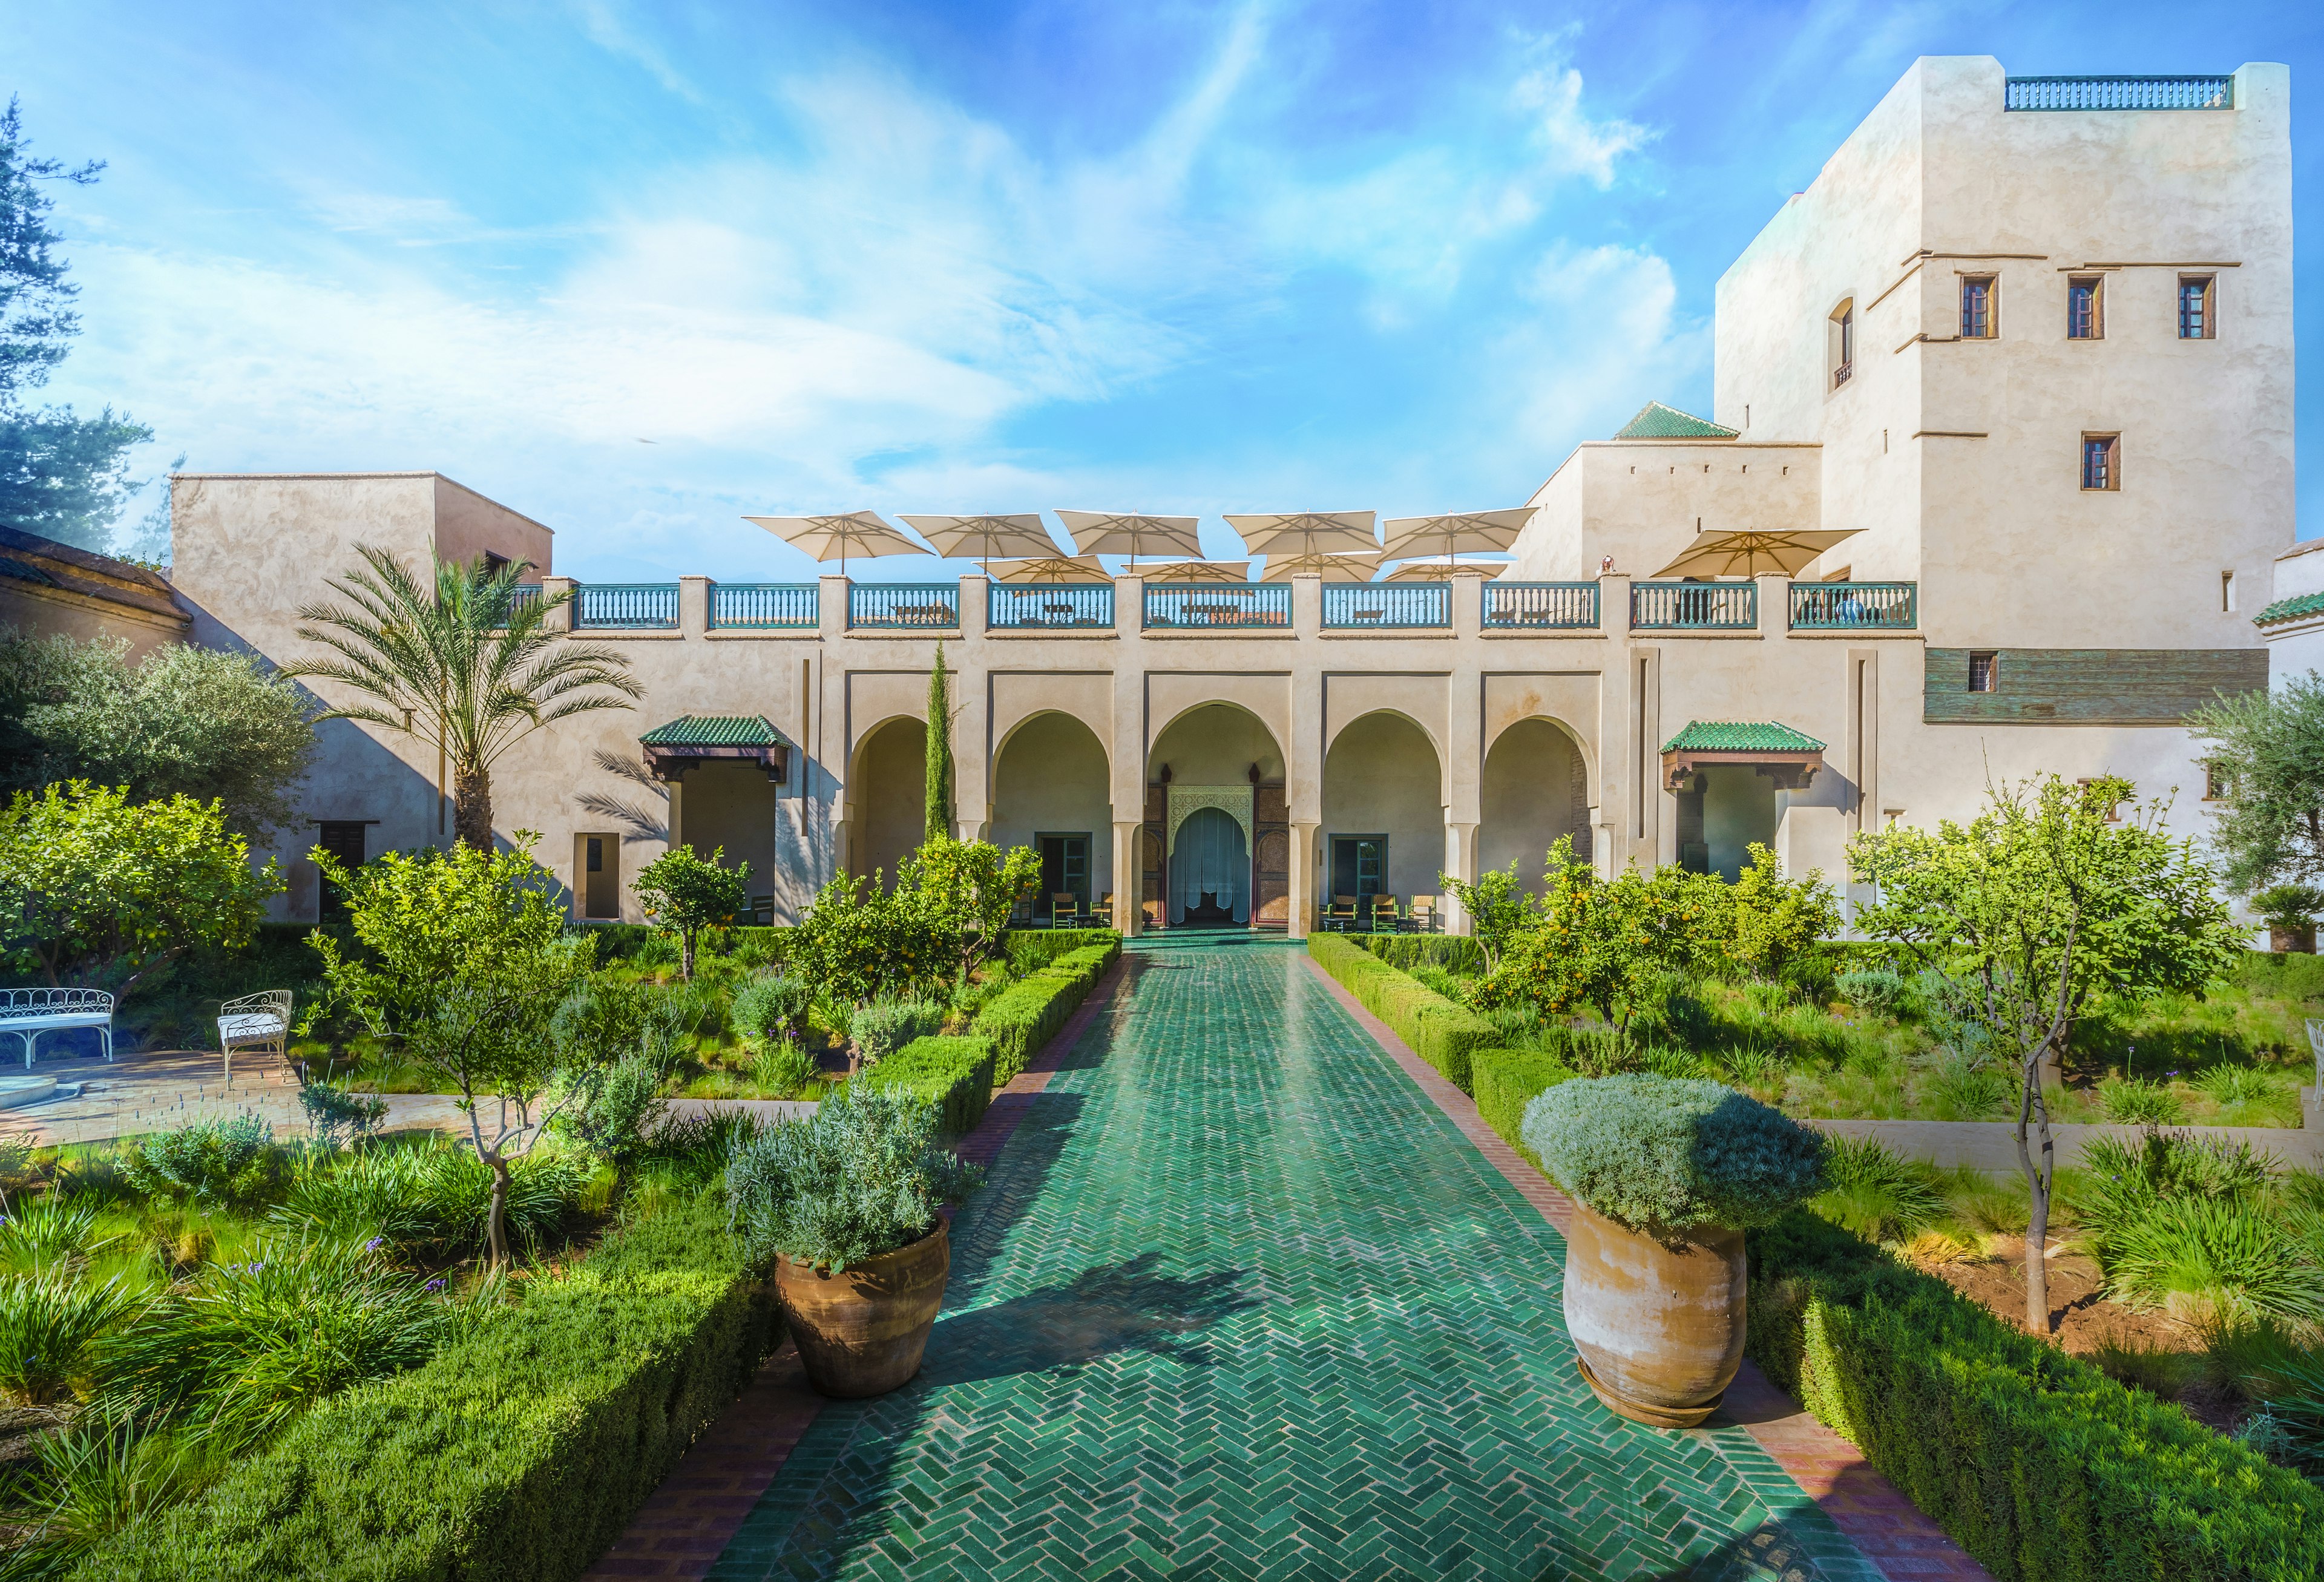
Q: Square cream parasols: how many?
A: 10